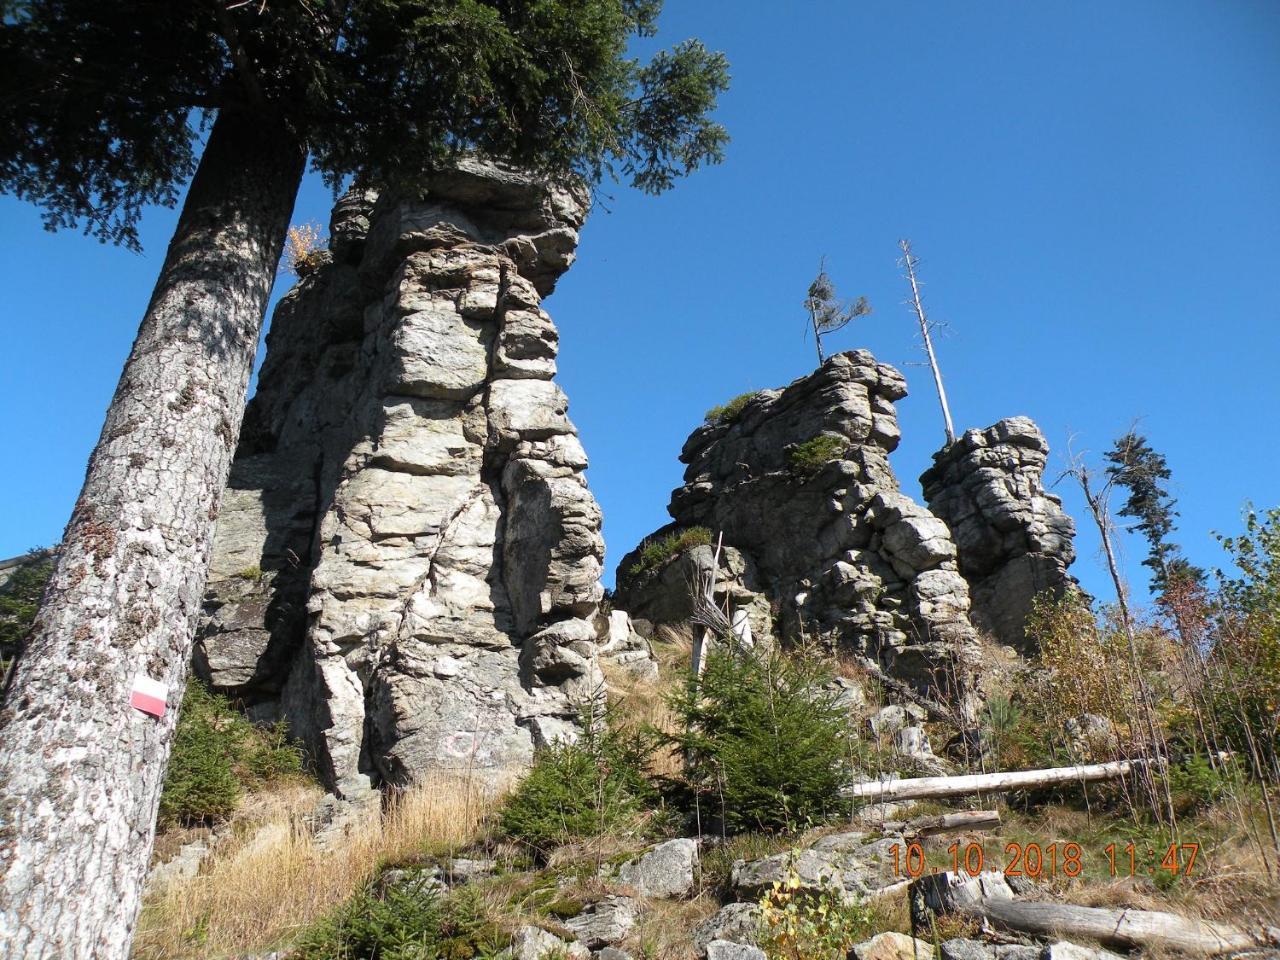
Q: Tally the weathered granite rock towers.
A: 3